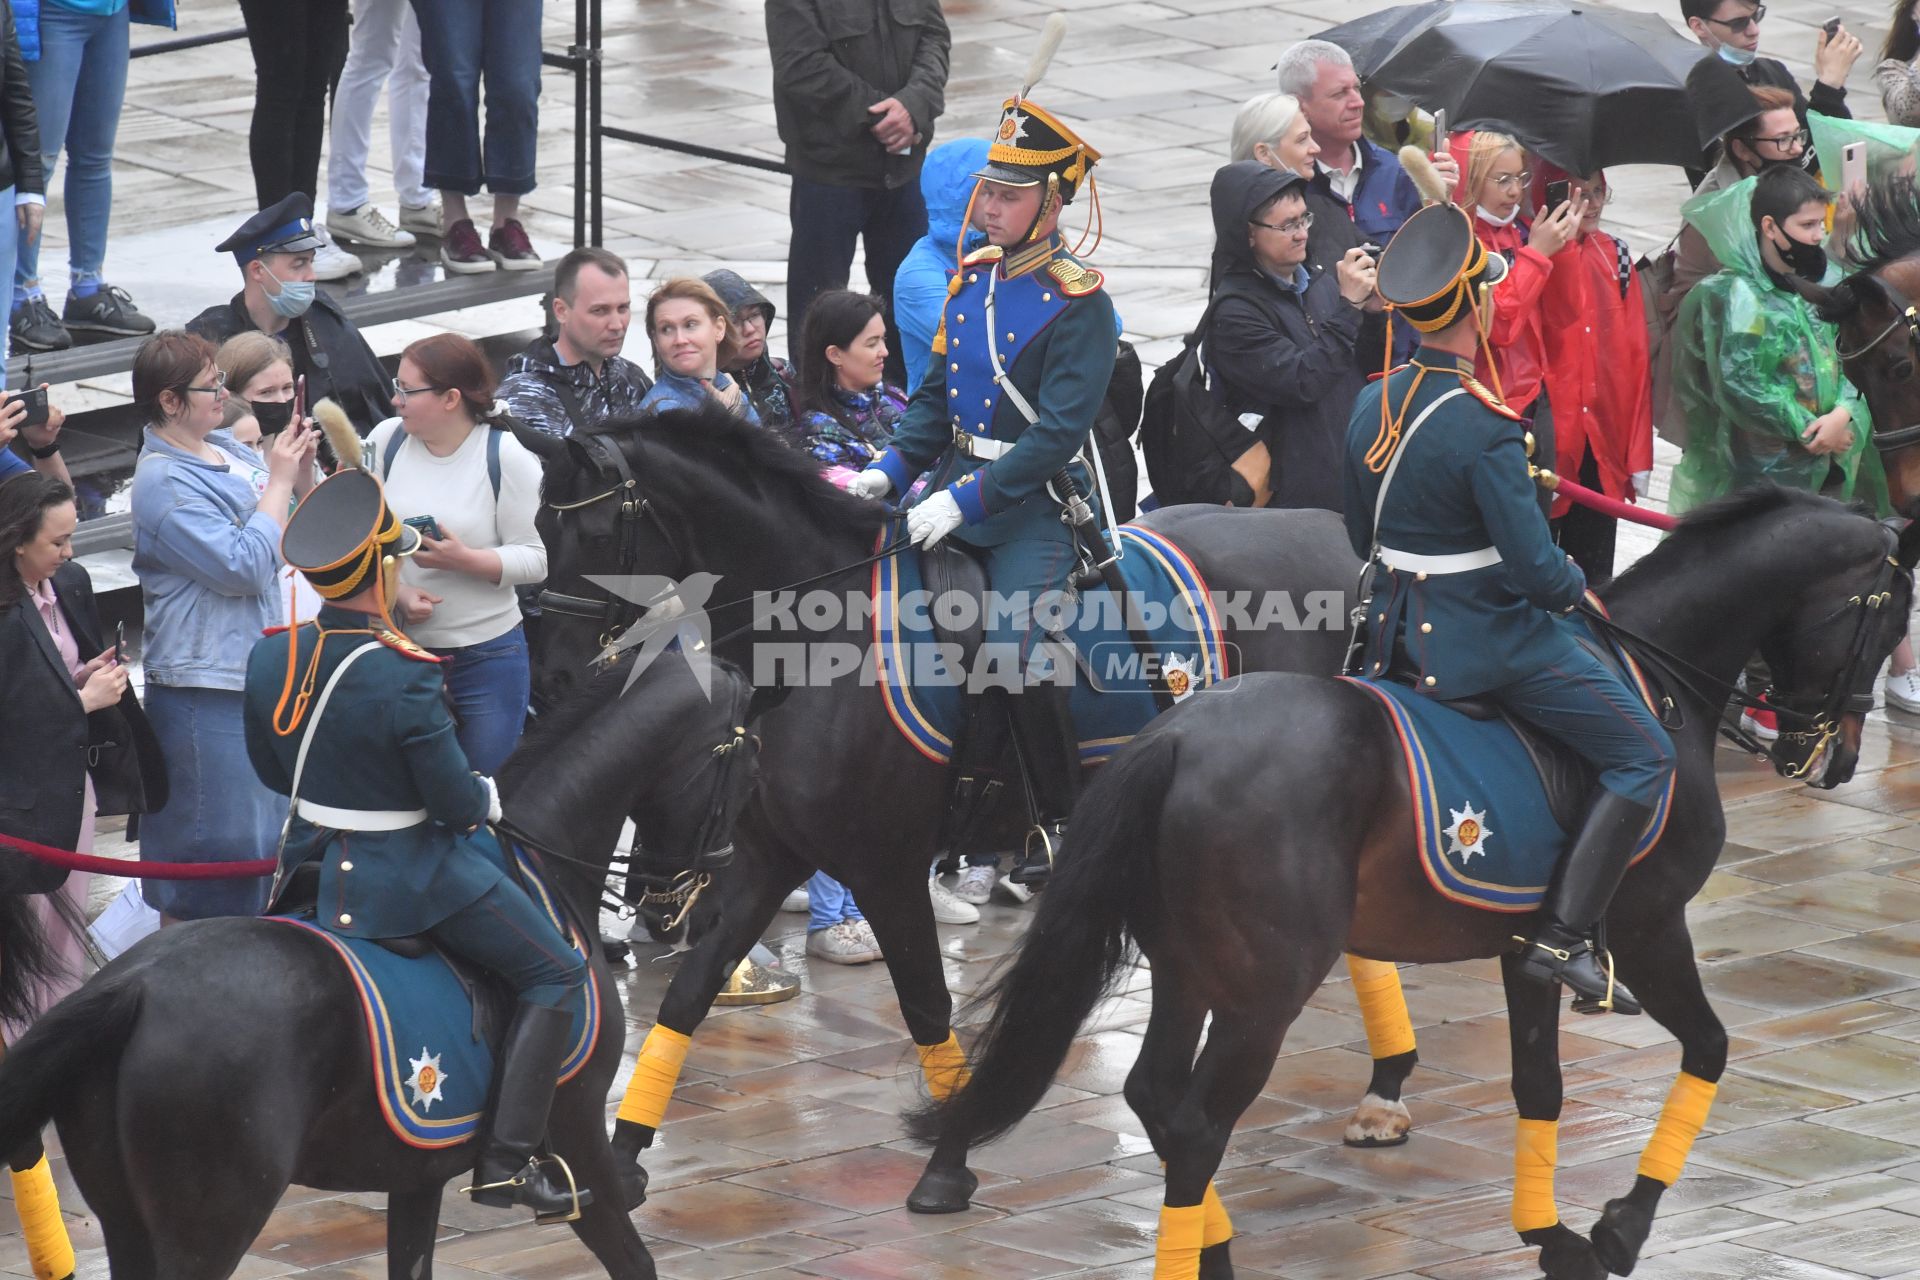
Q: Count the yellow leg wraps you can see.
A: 8